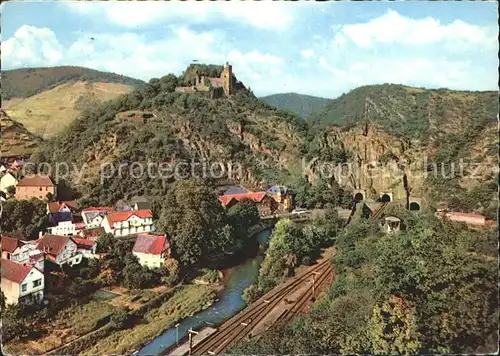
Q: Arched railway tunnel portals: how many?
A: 3